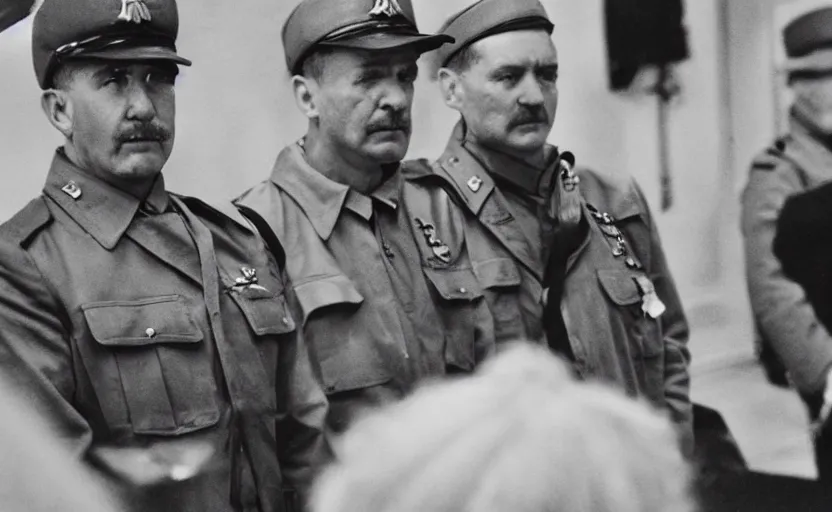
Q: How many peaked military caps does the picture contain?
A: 2